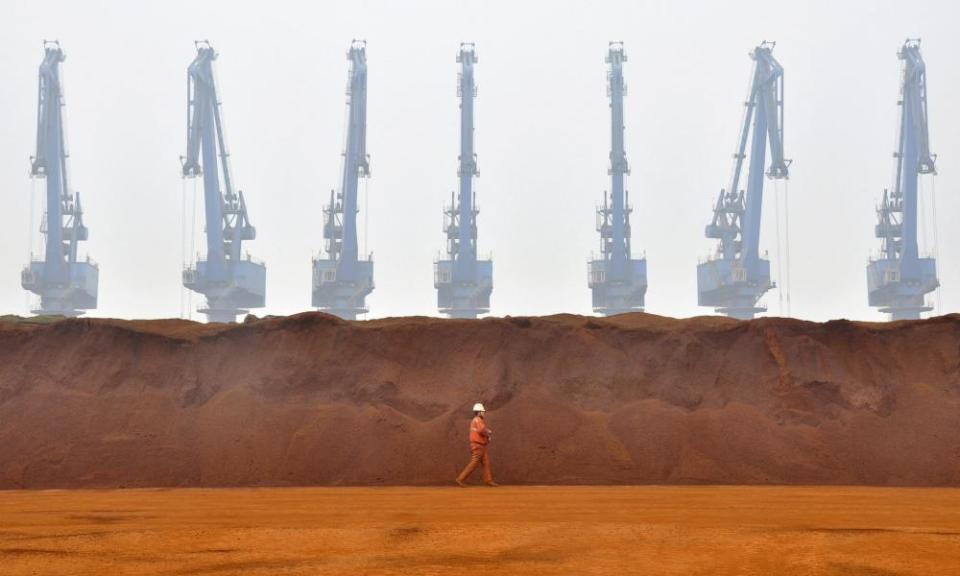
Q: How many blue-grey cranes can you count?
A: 7